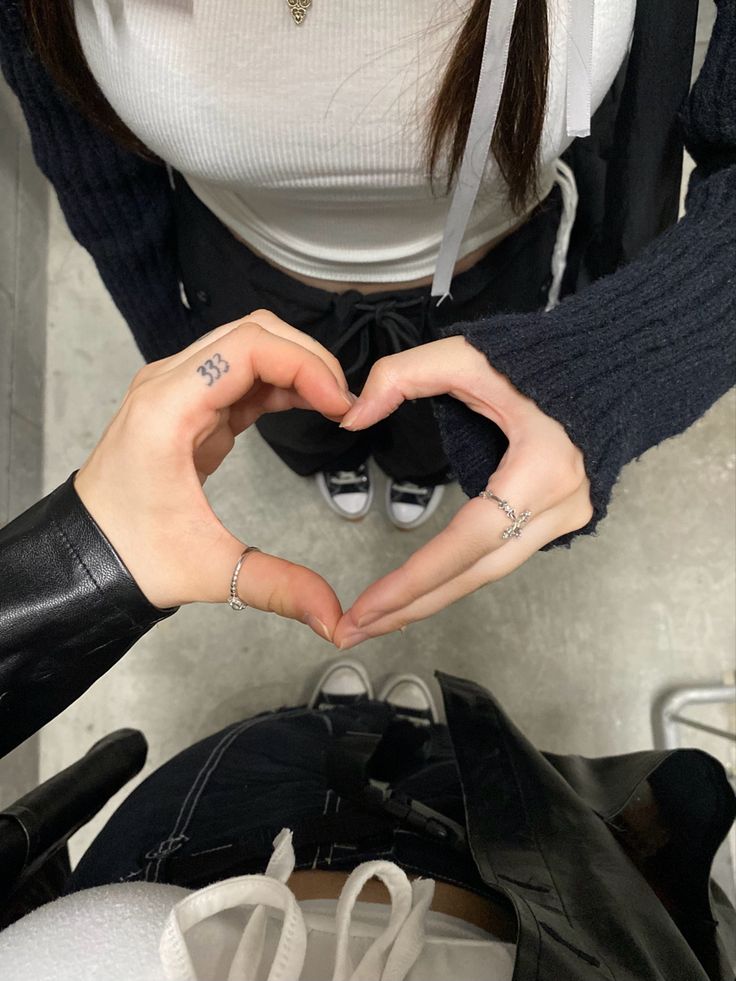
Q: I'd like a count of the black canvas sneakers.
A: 4